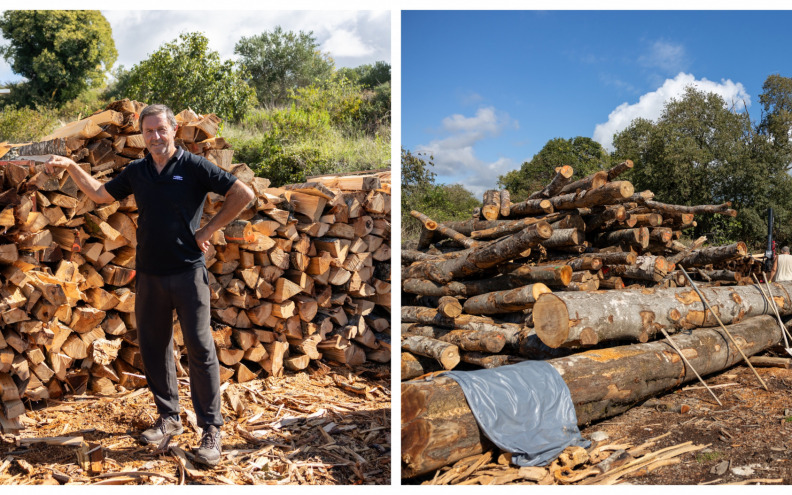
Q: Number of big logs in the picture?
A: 2